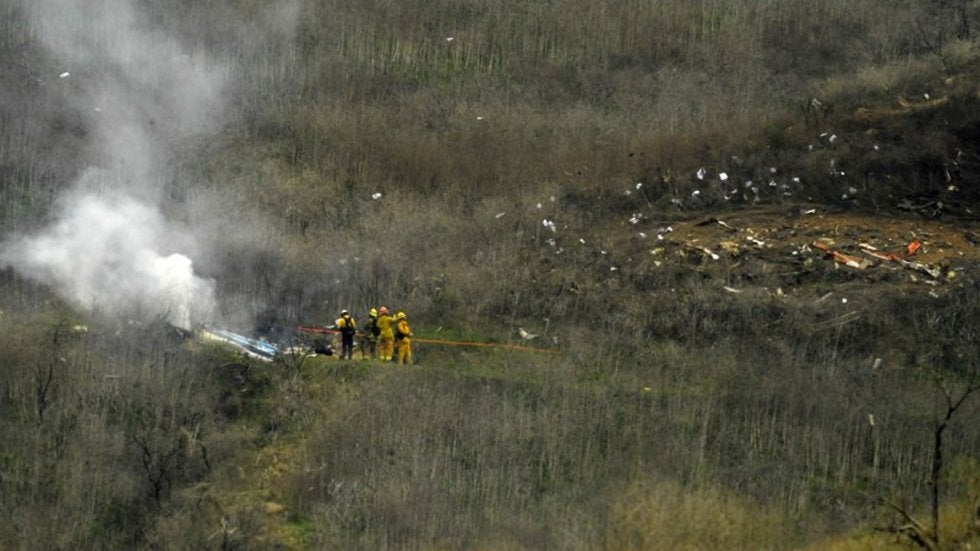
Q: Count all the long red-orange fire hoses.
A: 1